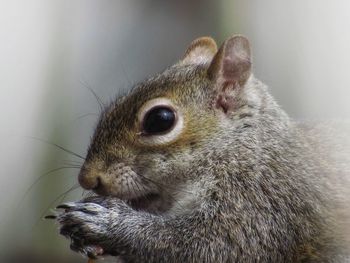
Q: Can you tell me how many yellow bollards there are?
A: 0